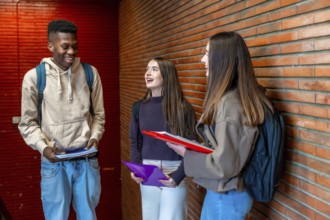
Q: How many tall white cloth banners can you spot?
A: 0